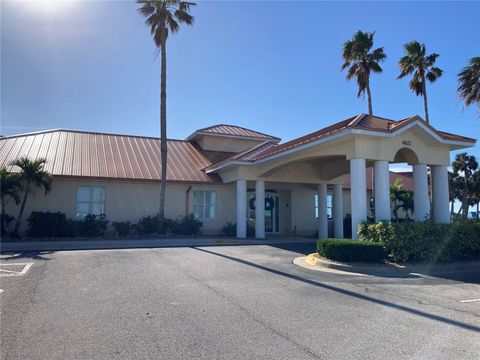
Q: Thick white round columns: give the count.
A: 8